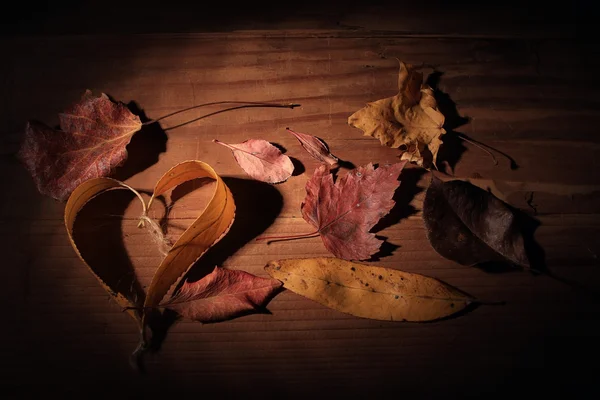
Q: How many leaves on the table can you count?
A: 10